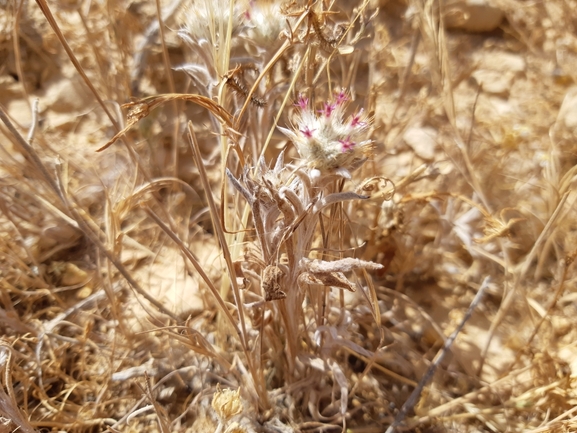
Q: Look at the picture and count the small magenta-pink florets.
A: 6